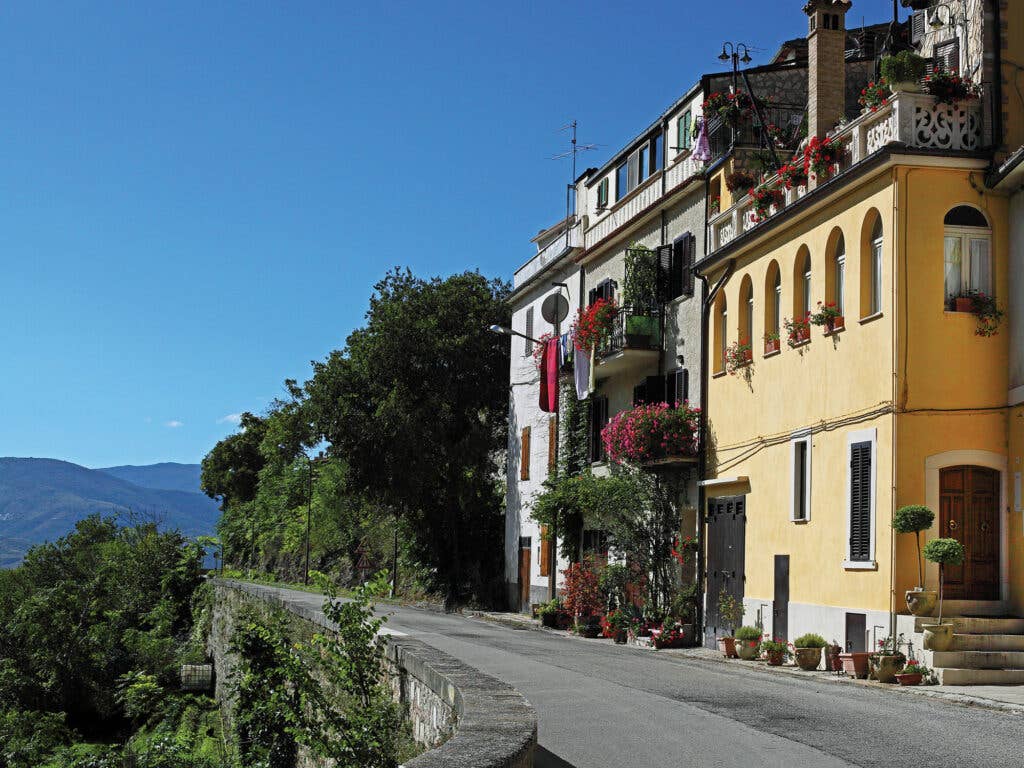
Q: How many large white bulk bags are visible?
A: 0